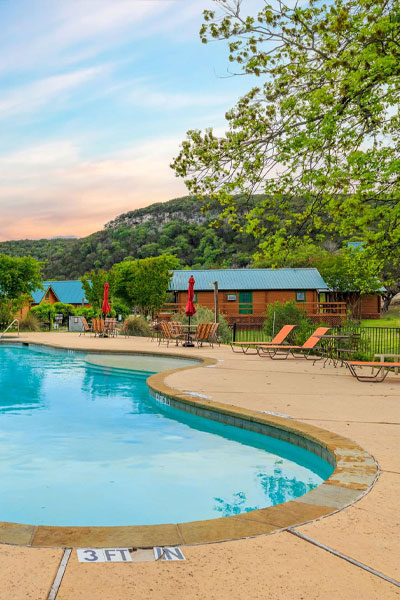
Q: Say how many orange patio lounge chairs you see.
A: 3